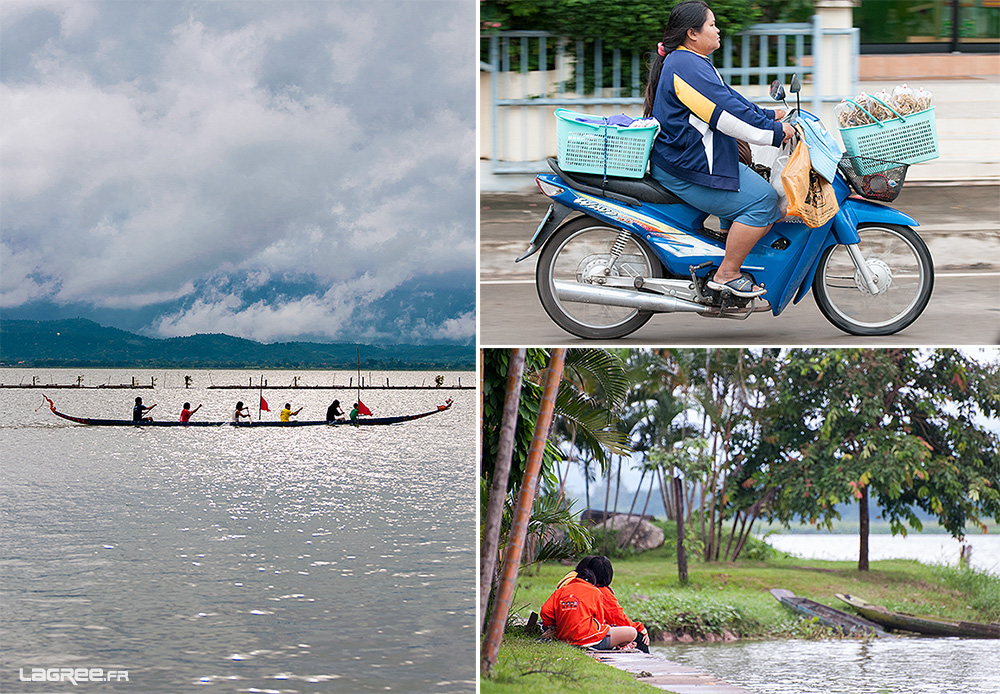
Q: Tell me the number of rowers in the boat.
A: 6